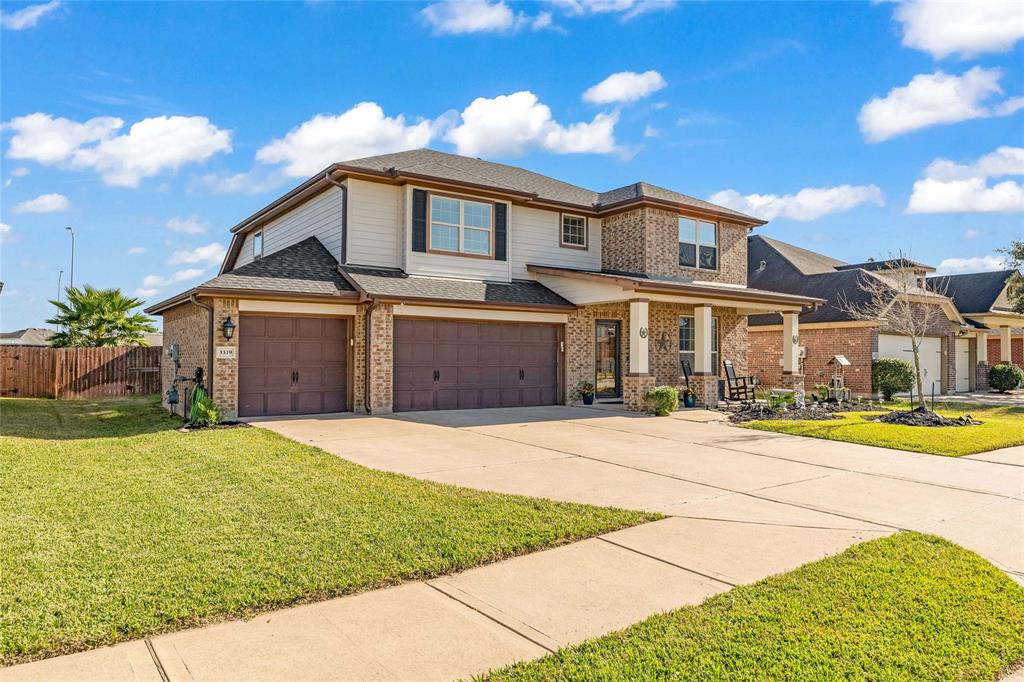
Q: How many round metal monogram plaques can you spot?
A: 2